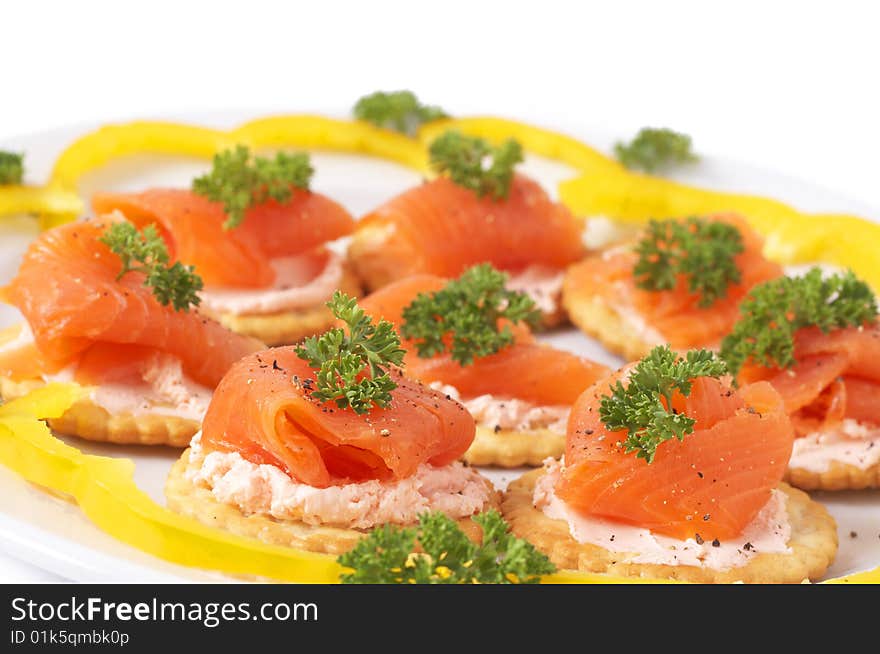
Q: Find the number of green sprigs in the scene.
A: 12